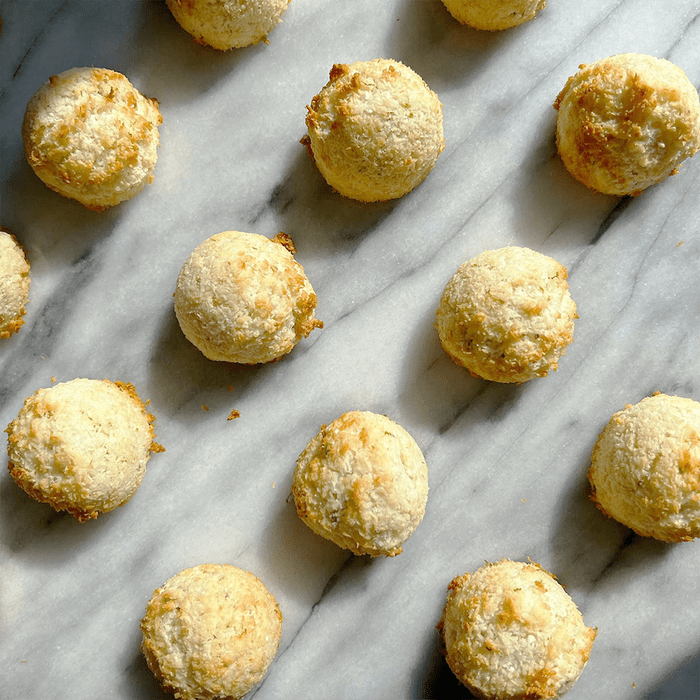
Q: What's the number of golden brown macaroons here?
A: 13